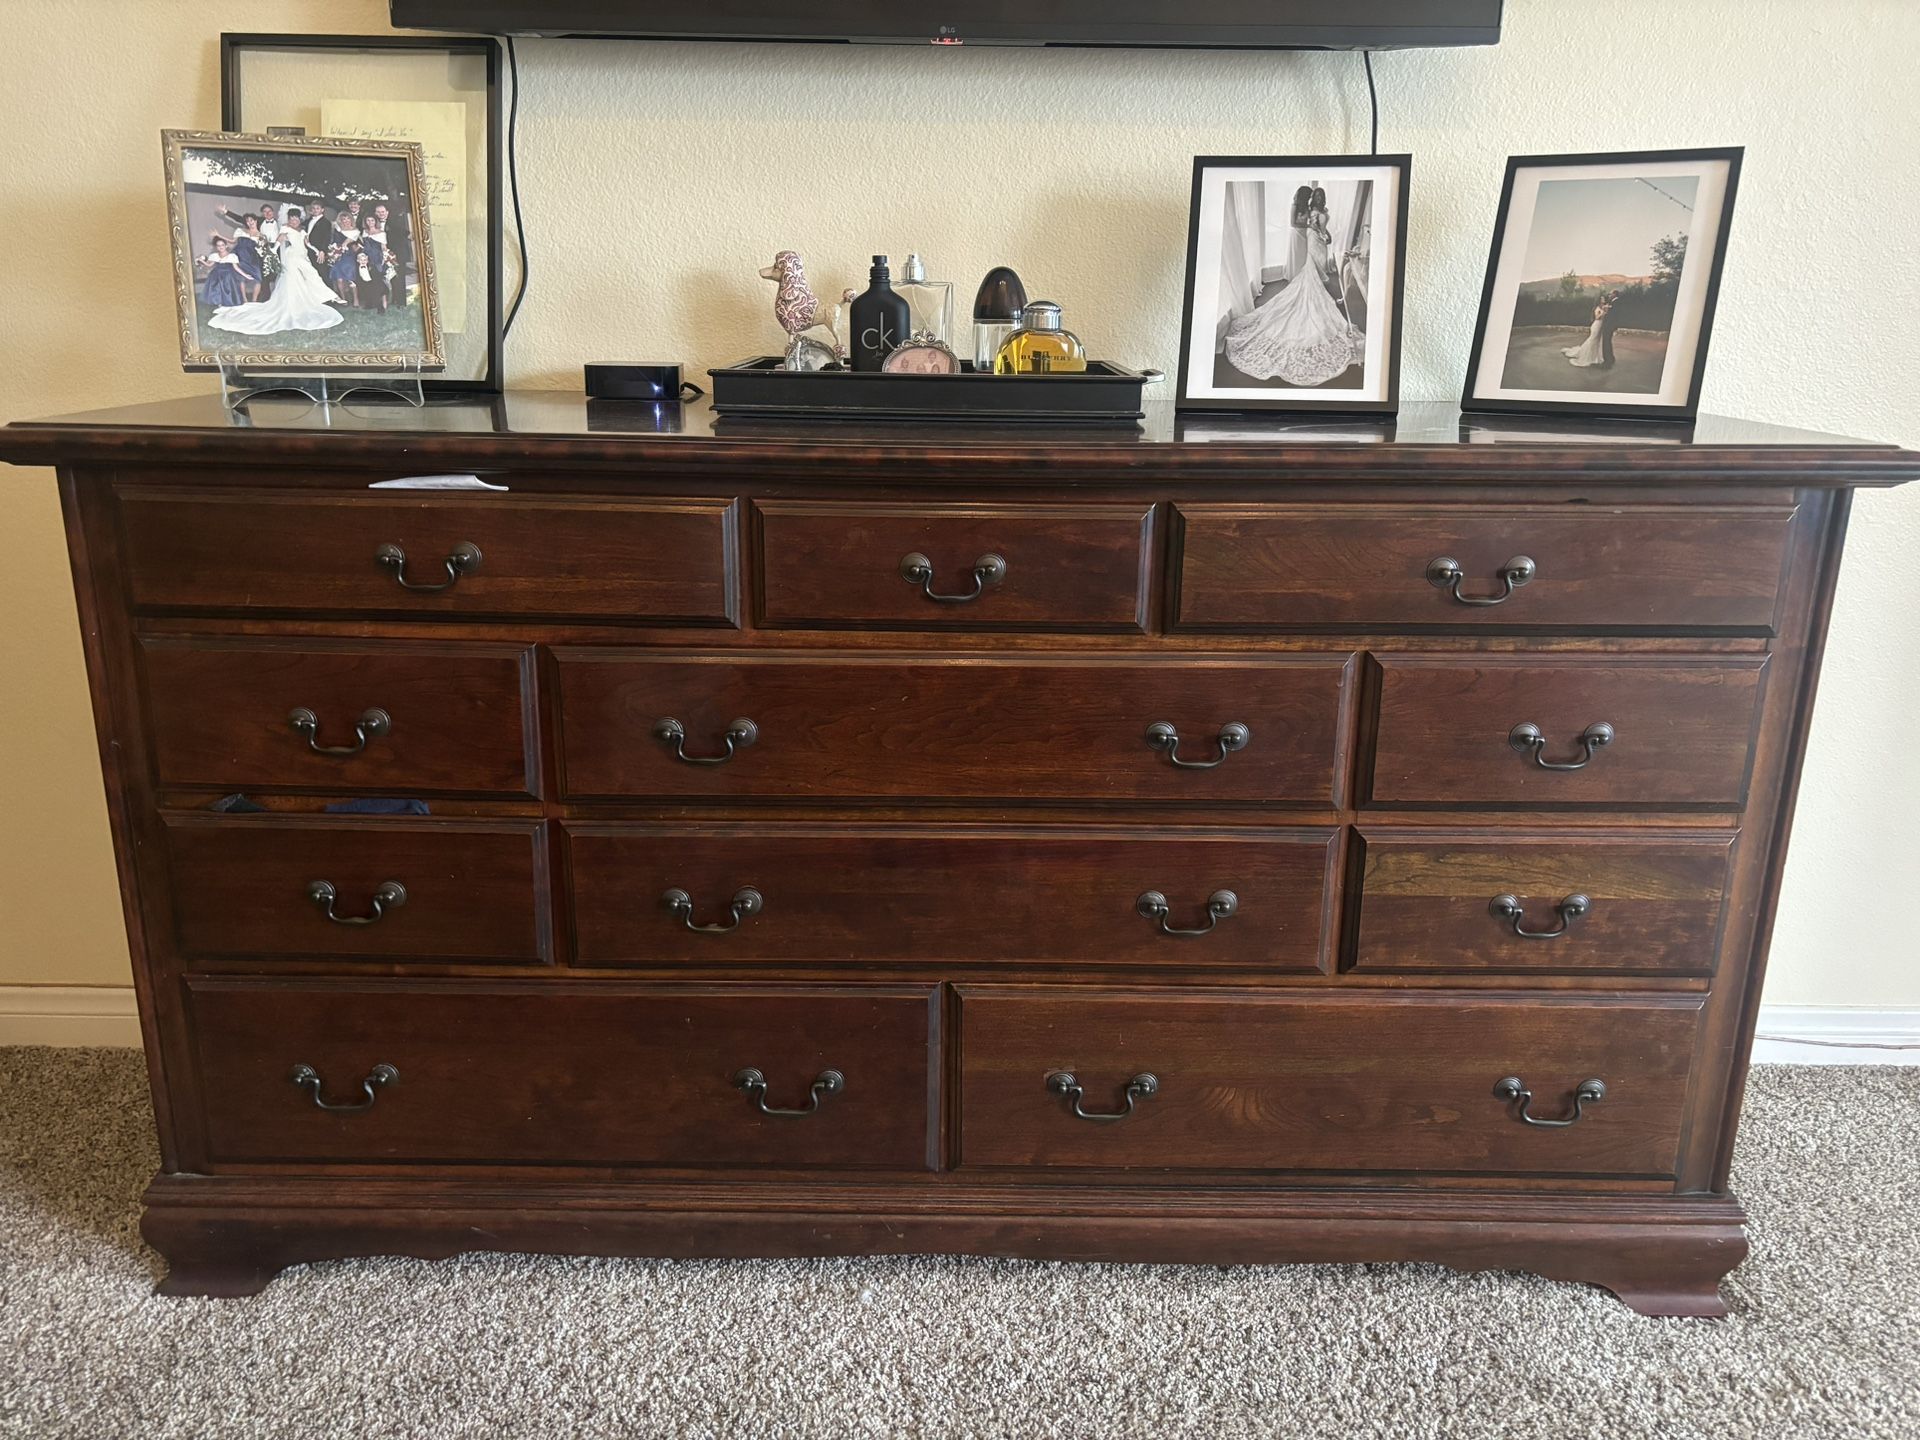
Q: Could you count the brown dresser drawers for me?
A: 11